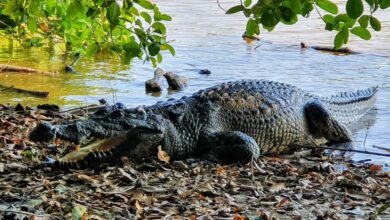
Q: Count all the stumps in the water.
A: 2